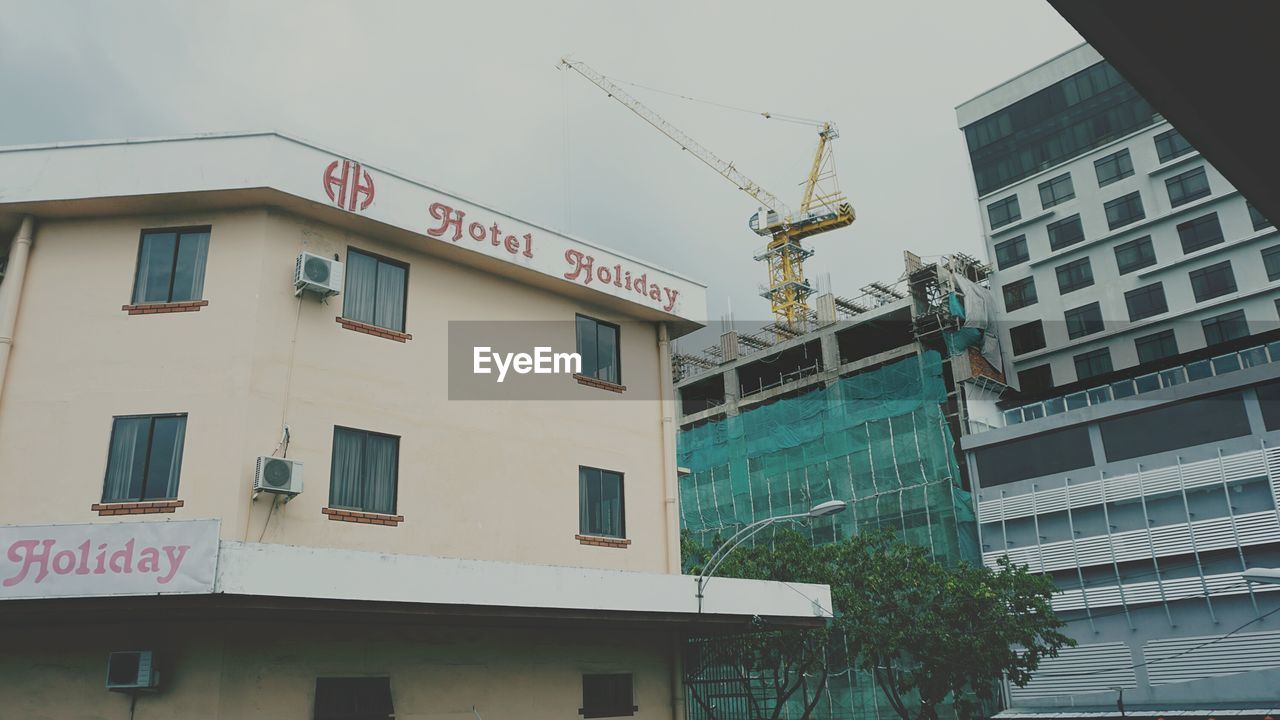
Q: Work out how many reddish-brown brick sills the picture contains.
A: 6